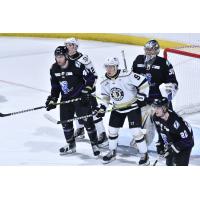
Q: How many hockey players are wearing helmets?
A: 5